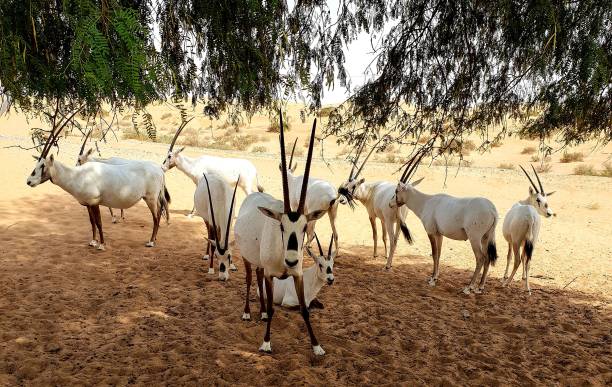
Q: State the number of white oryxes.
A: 10